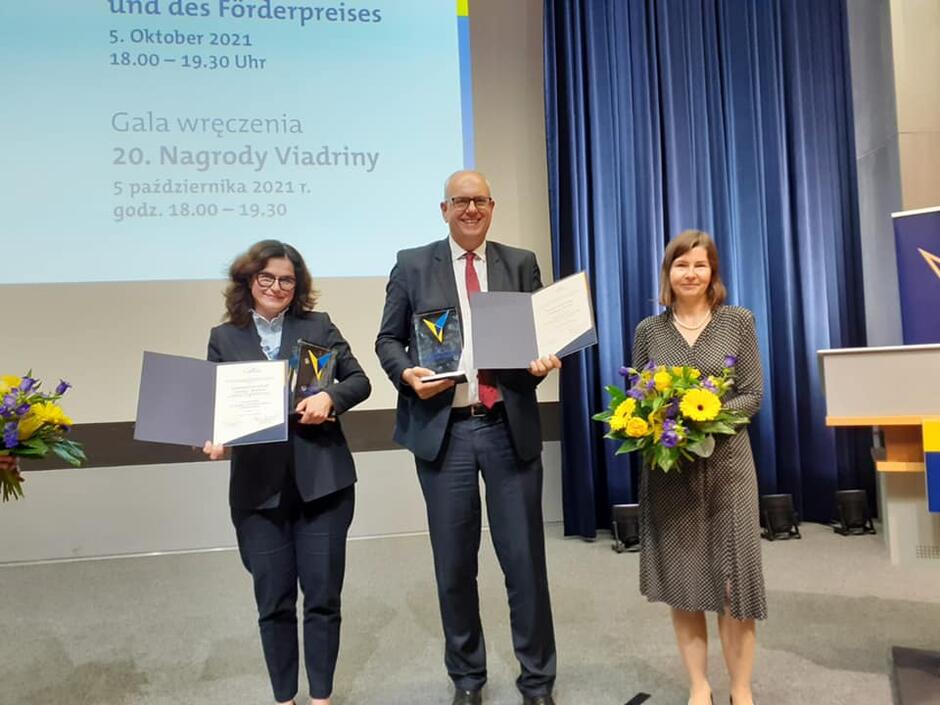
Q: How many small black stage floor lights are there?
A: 3